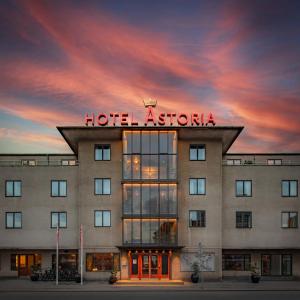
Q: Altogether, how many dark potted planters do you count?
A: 4